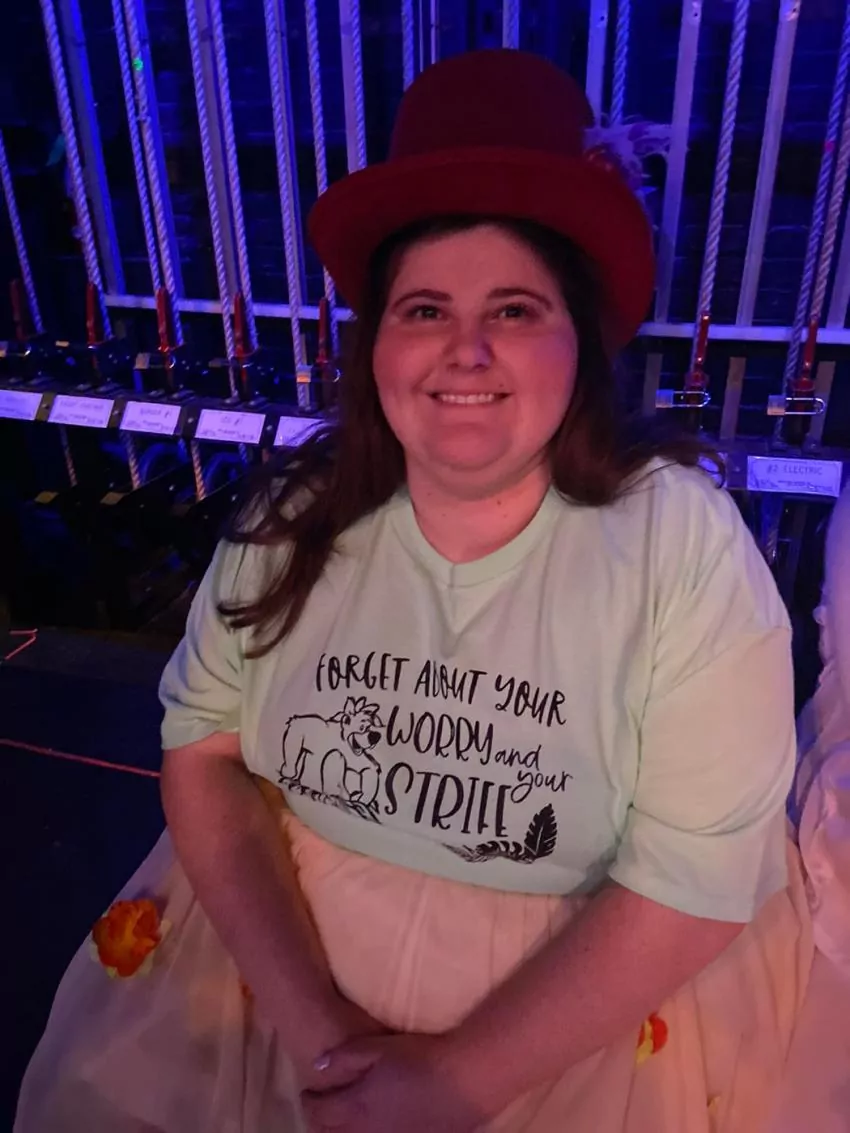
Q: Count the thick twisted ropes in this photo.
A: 15